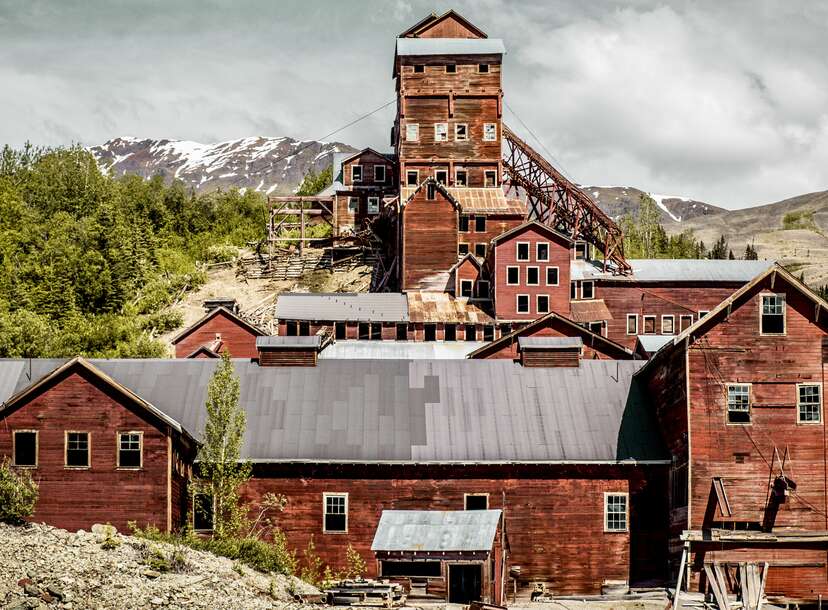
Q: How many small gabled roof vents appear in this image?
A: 2